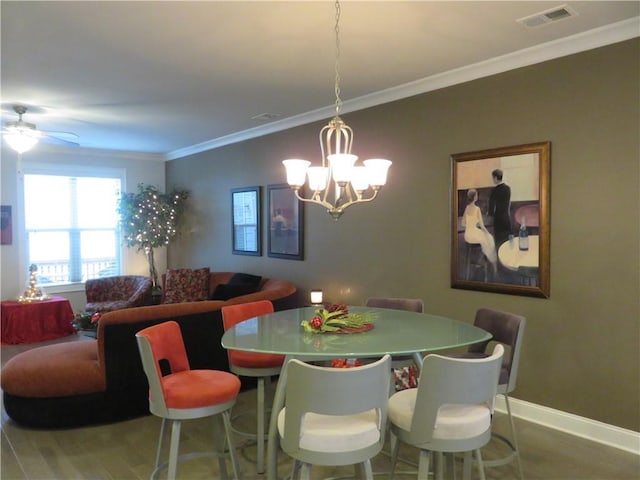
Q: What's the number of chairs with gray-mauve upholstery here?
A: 2